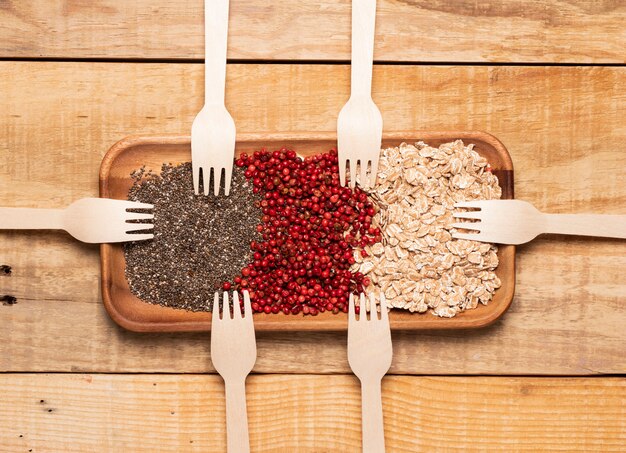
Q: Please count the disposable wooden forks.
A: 6